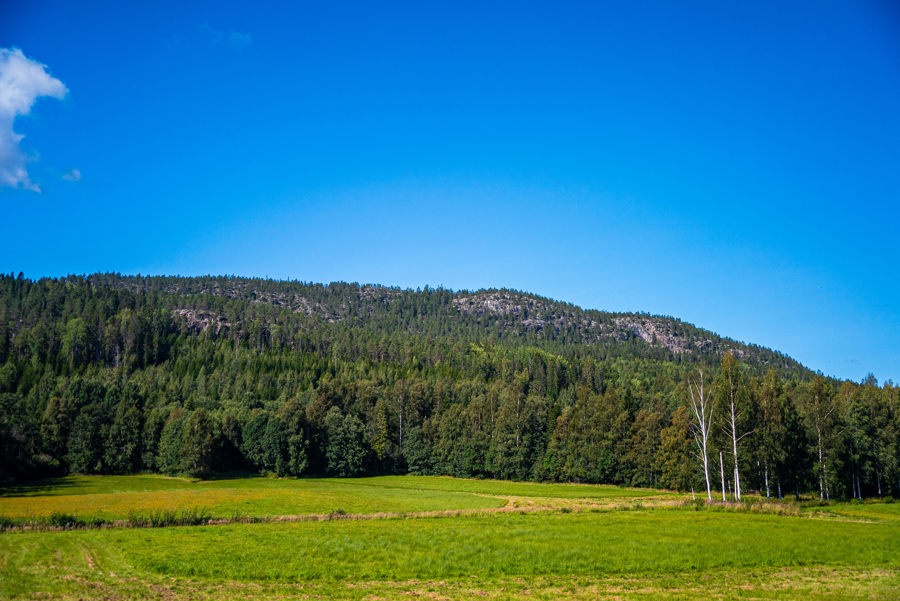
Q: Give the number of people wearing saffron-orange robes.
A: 0